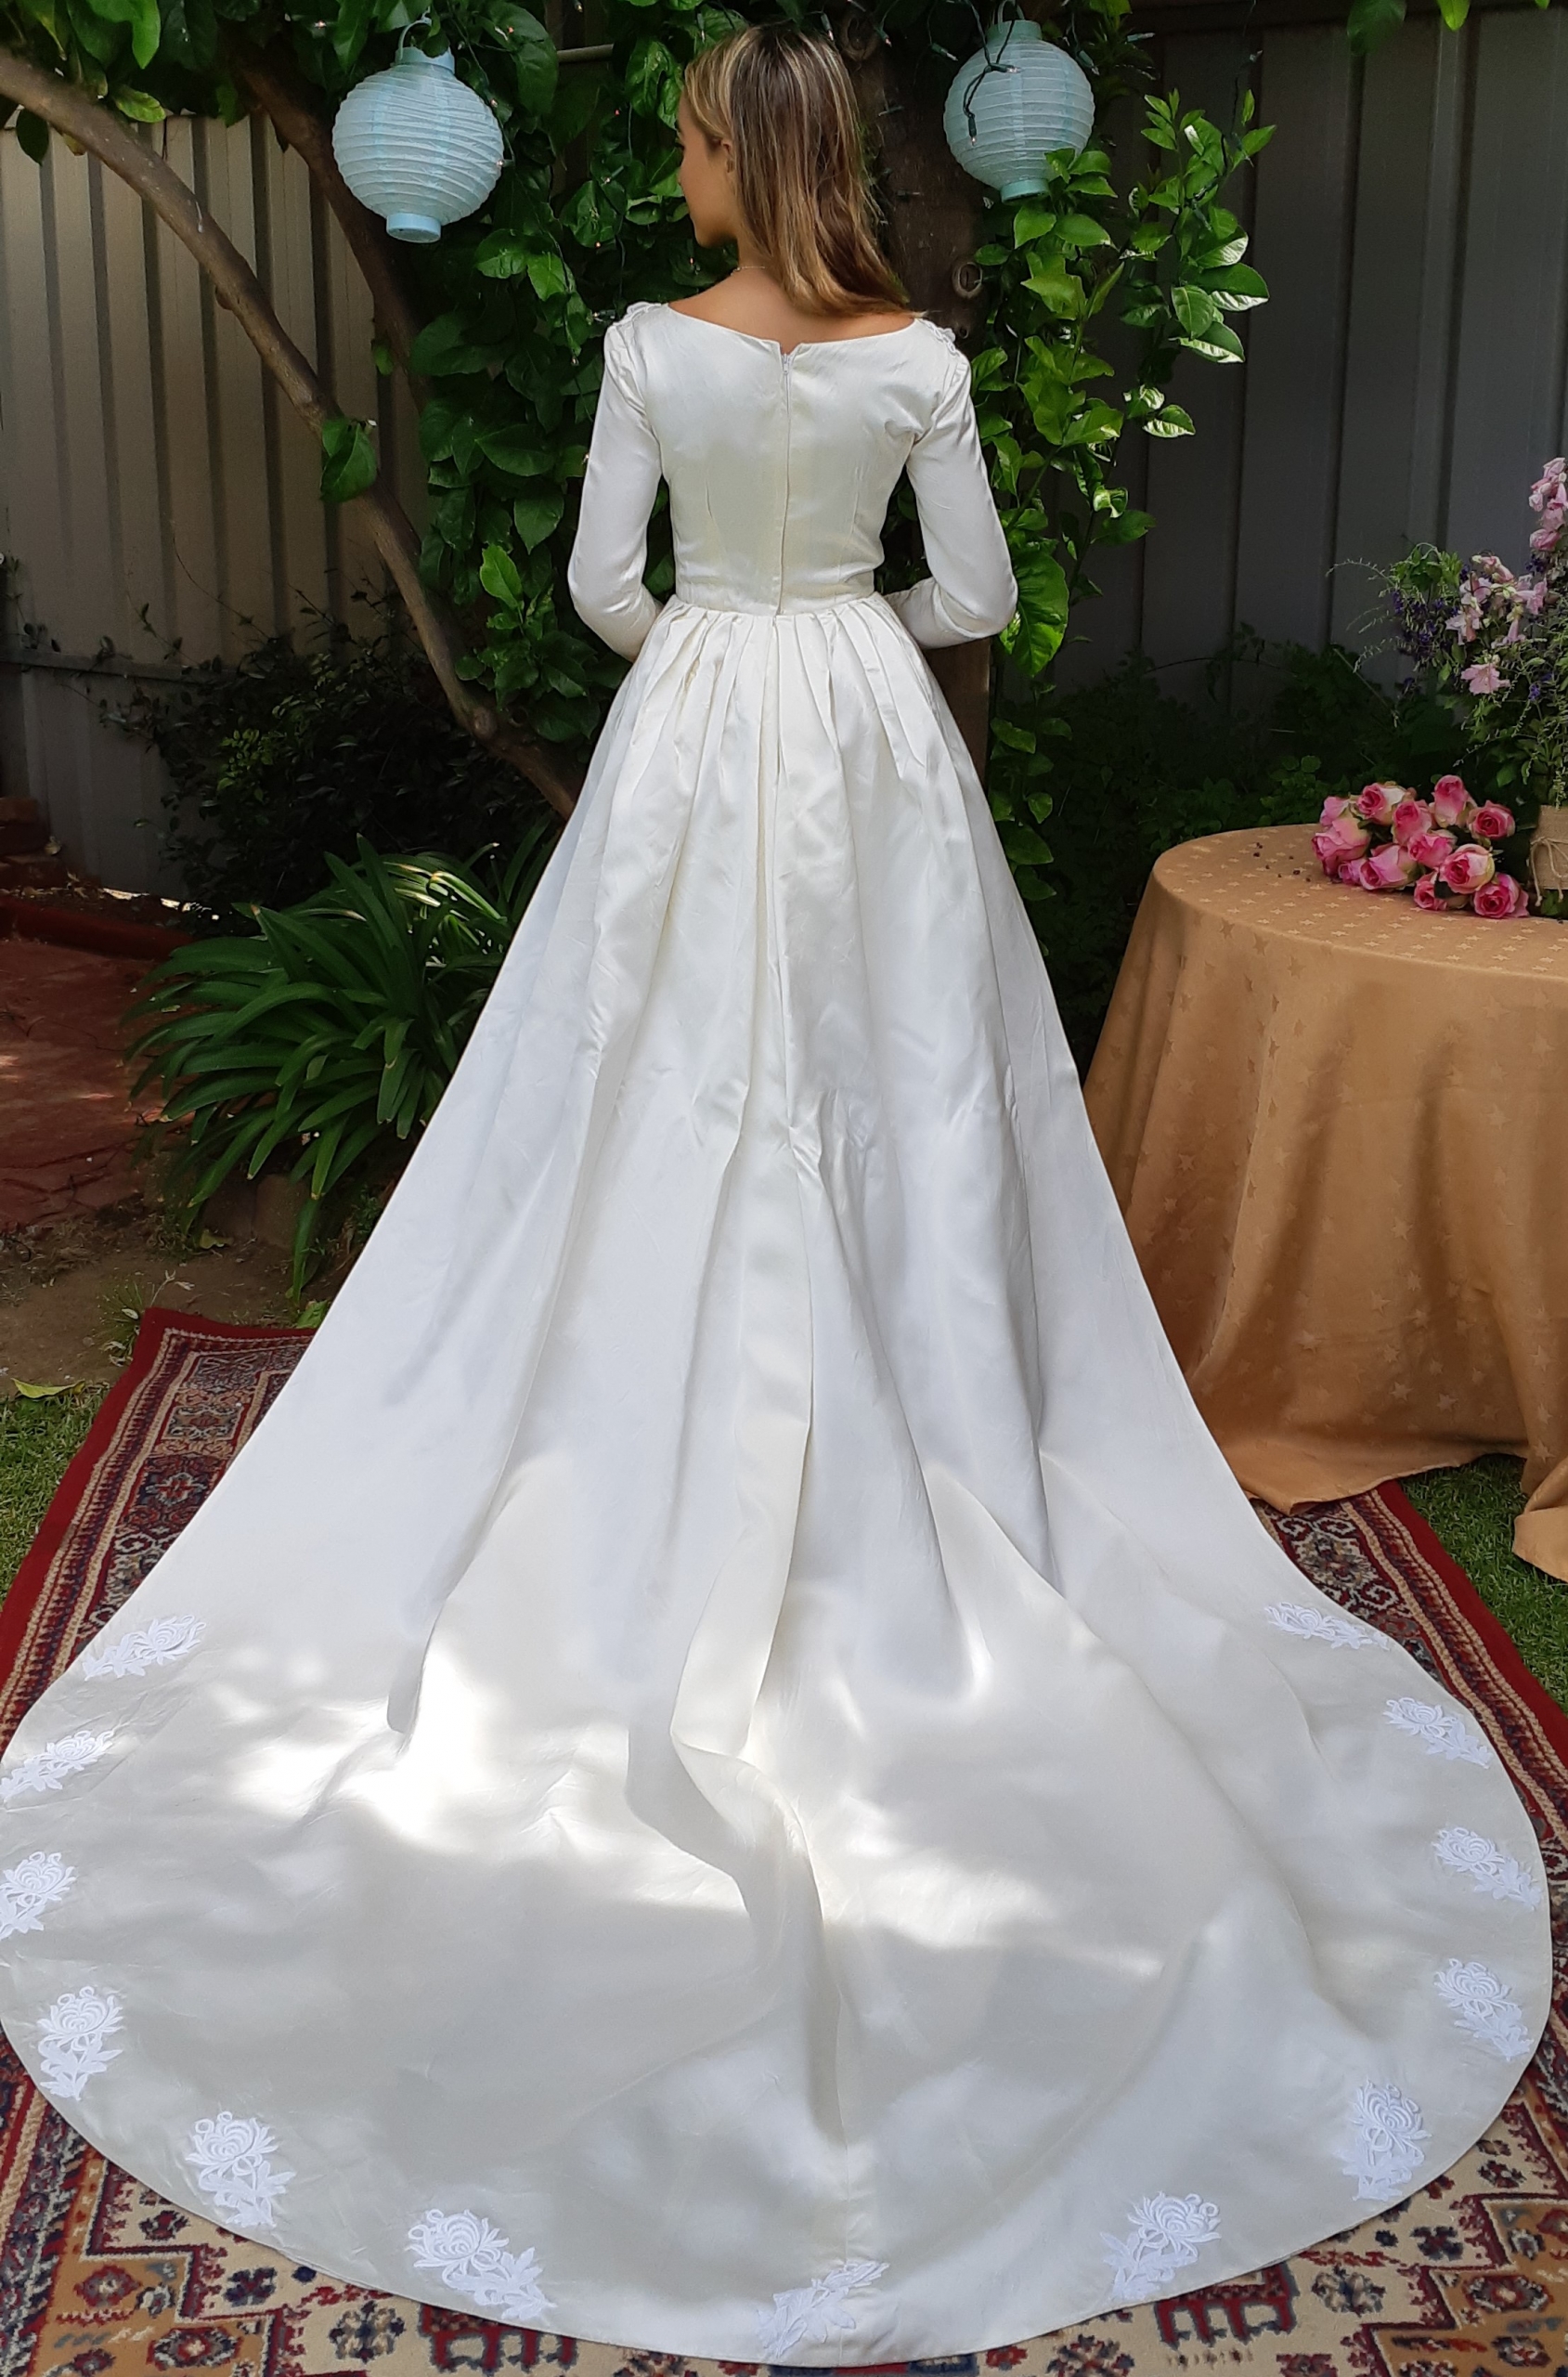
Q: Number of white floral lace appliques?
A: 13